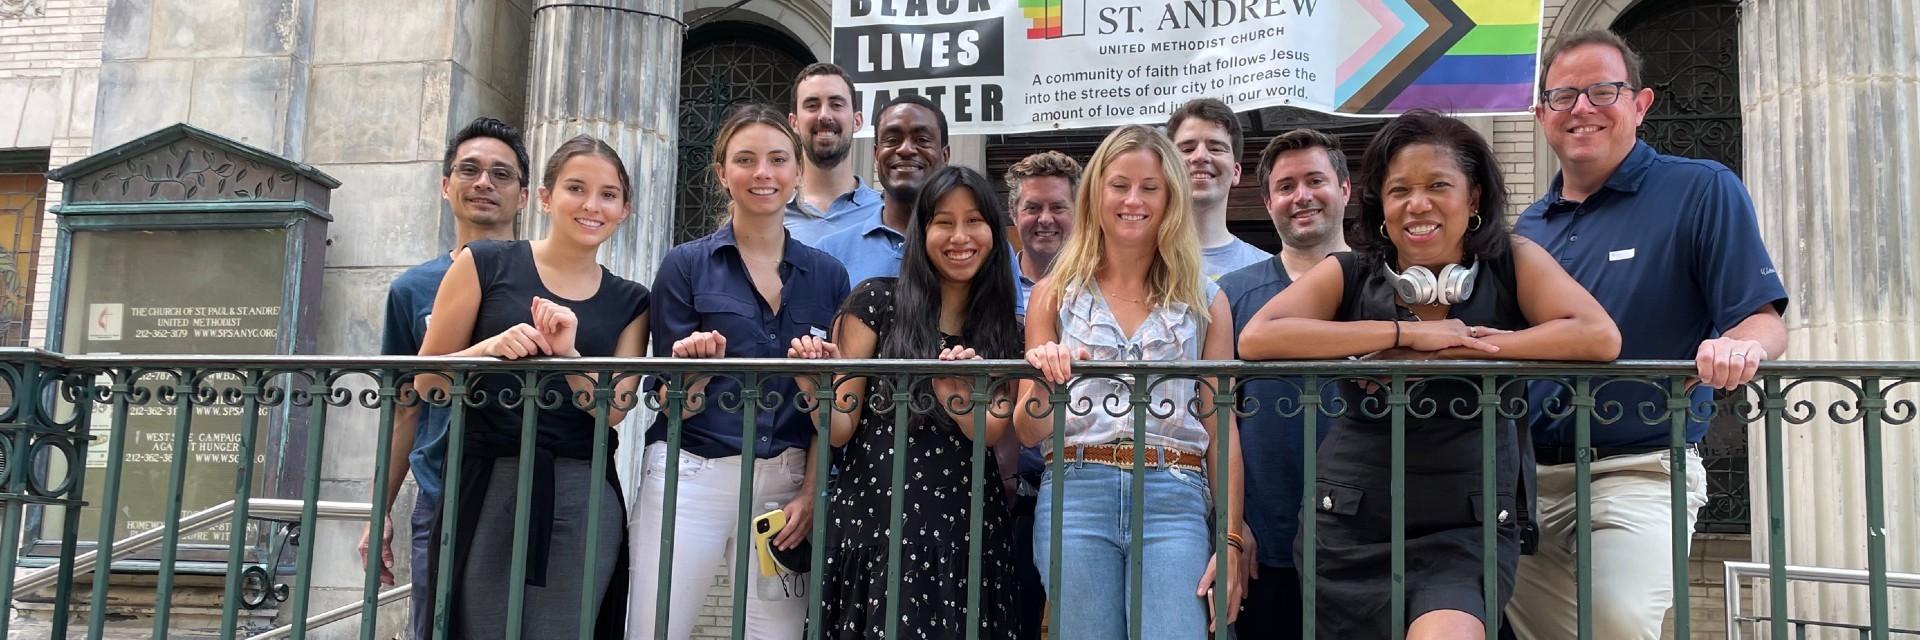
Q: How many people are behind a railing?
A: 12